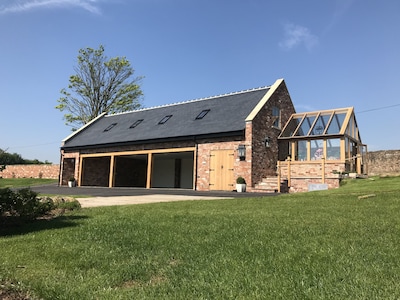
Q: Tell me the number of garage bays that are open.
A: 3